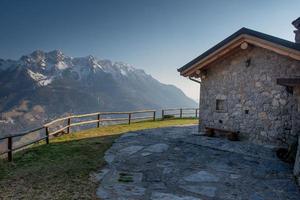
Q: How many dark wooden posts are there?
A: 9